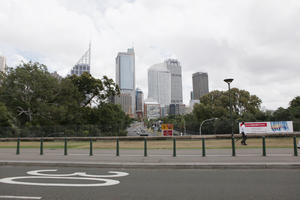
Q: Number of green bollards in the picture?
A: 11